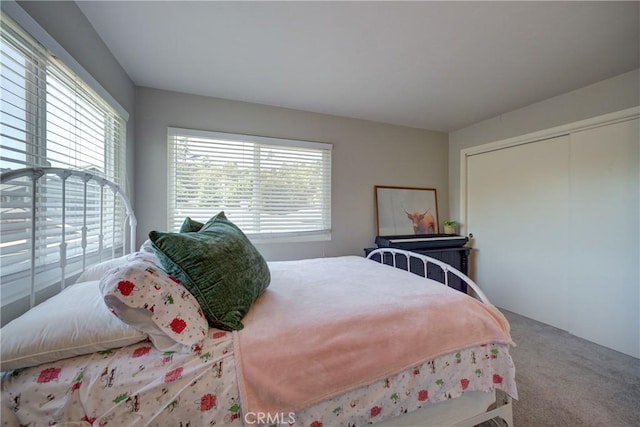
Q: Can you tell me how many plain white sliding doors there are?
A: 2